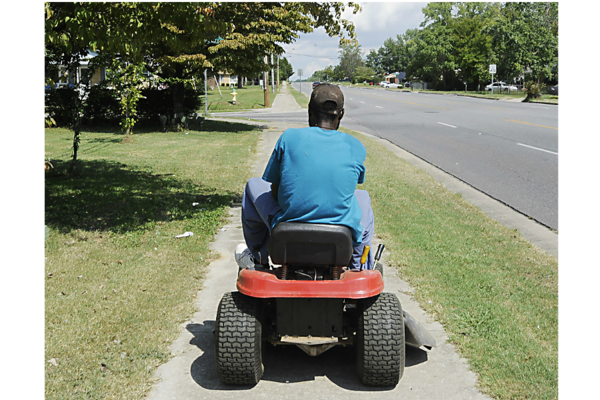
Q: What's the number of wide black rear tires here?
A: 2